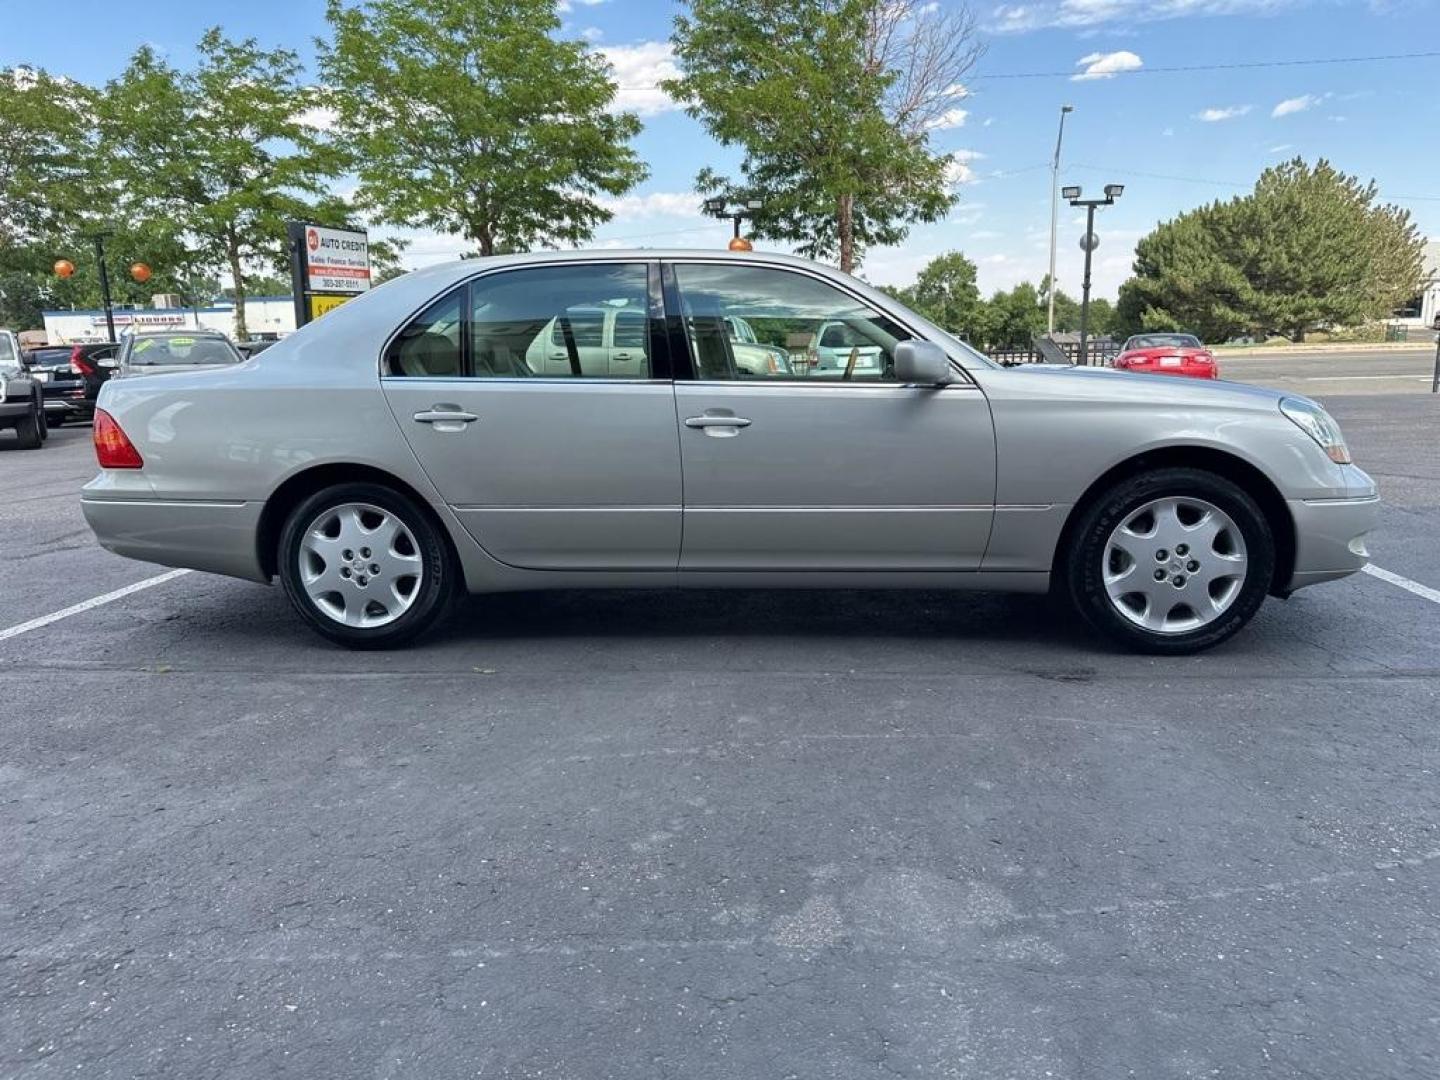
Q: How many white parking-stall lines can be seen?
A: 2